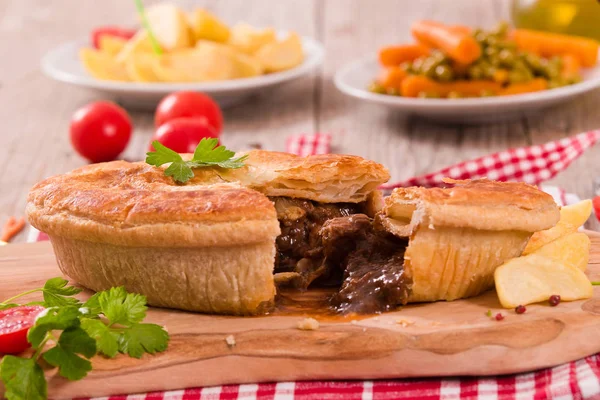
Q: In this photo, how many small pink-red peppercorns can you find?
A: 3